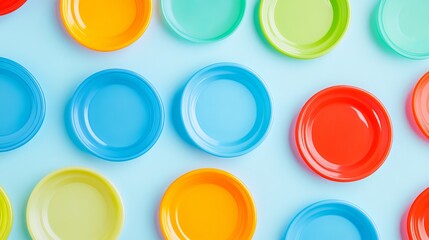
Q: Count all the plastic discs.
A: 15